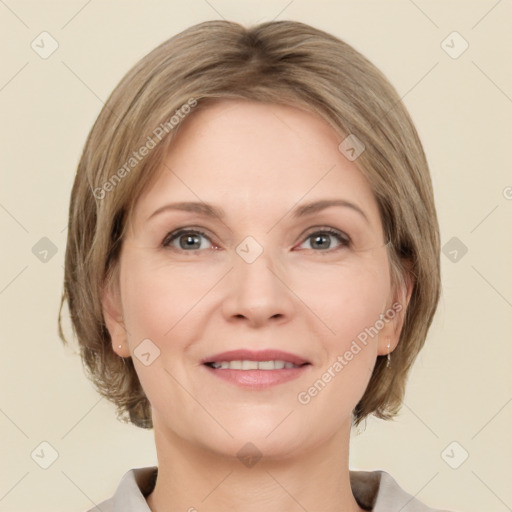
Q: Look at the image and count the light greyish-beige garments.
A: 1